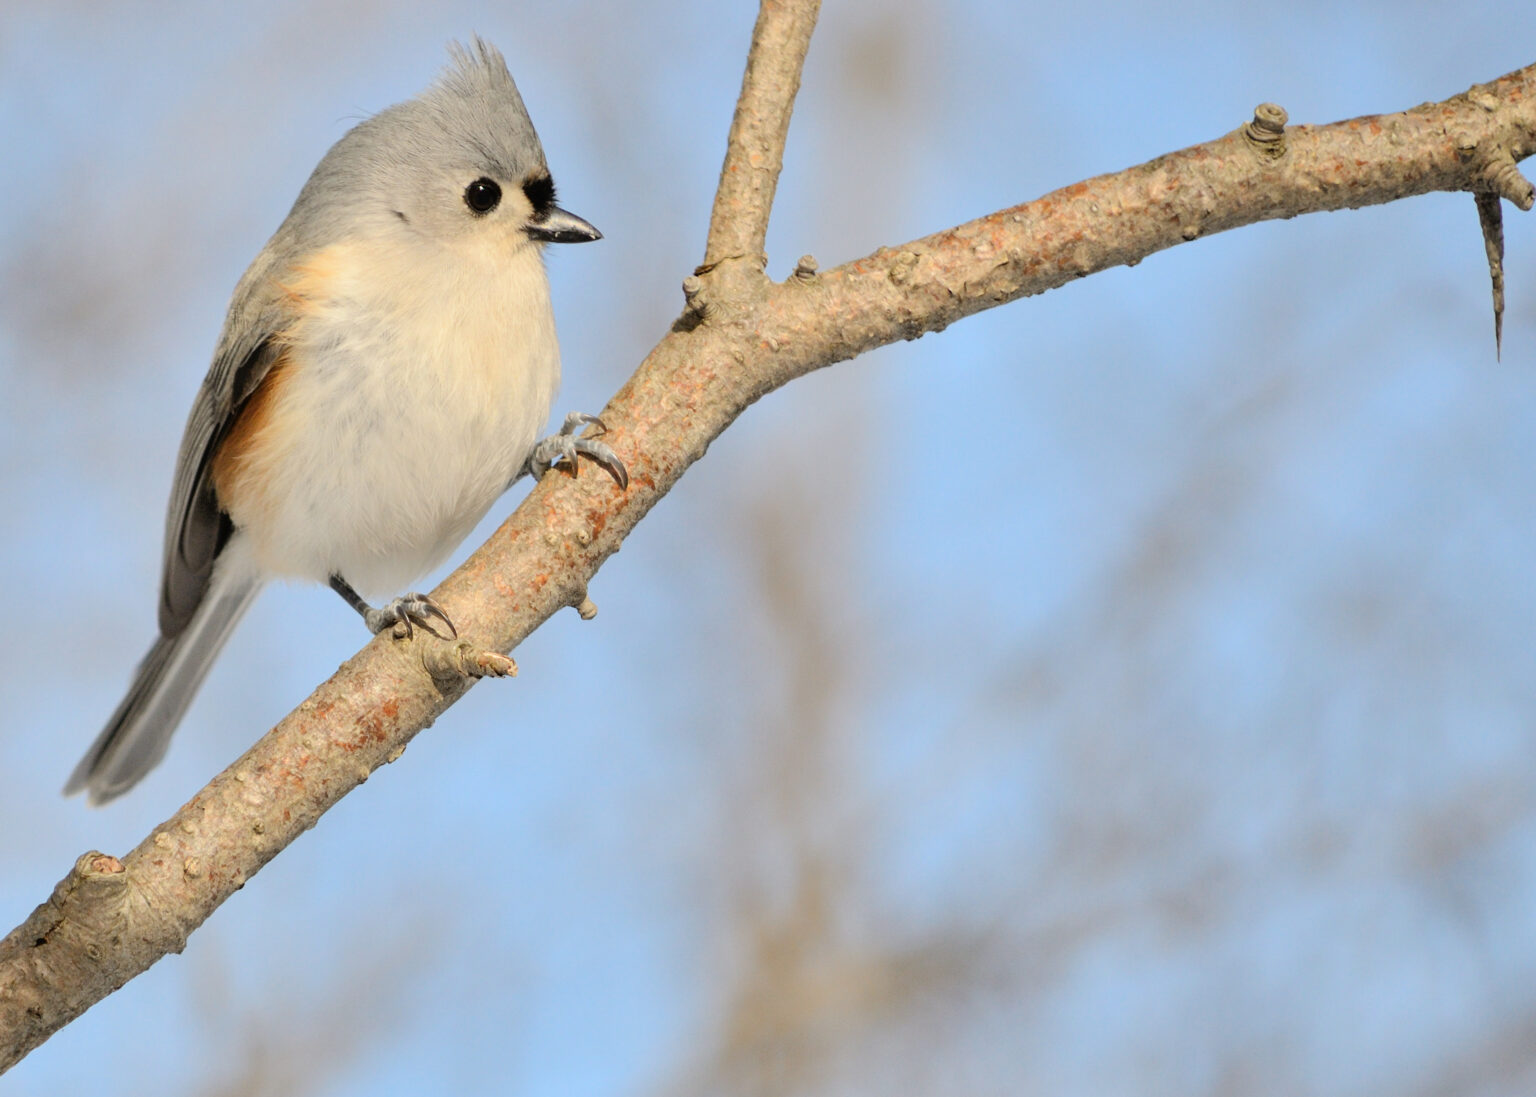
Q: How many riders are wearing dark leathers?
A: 0